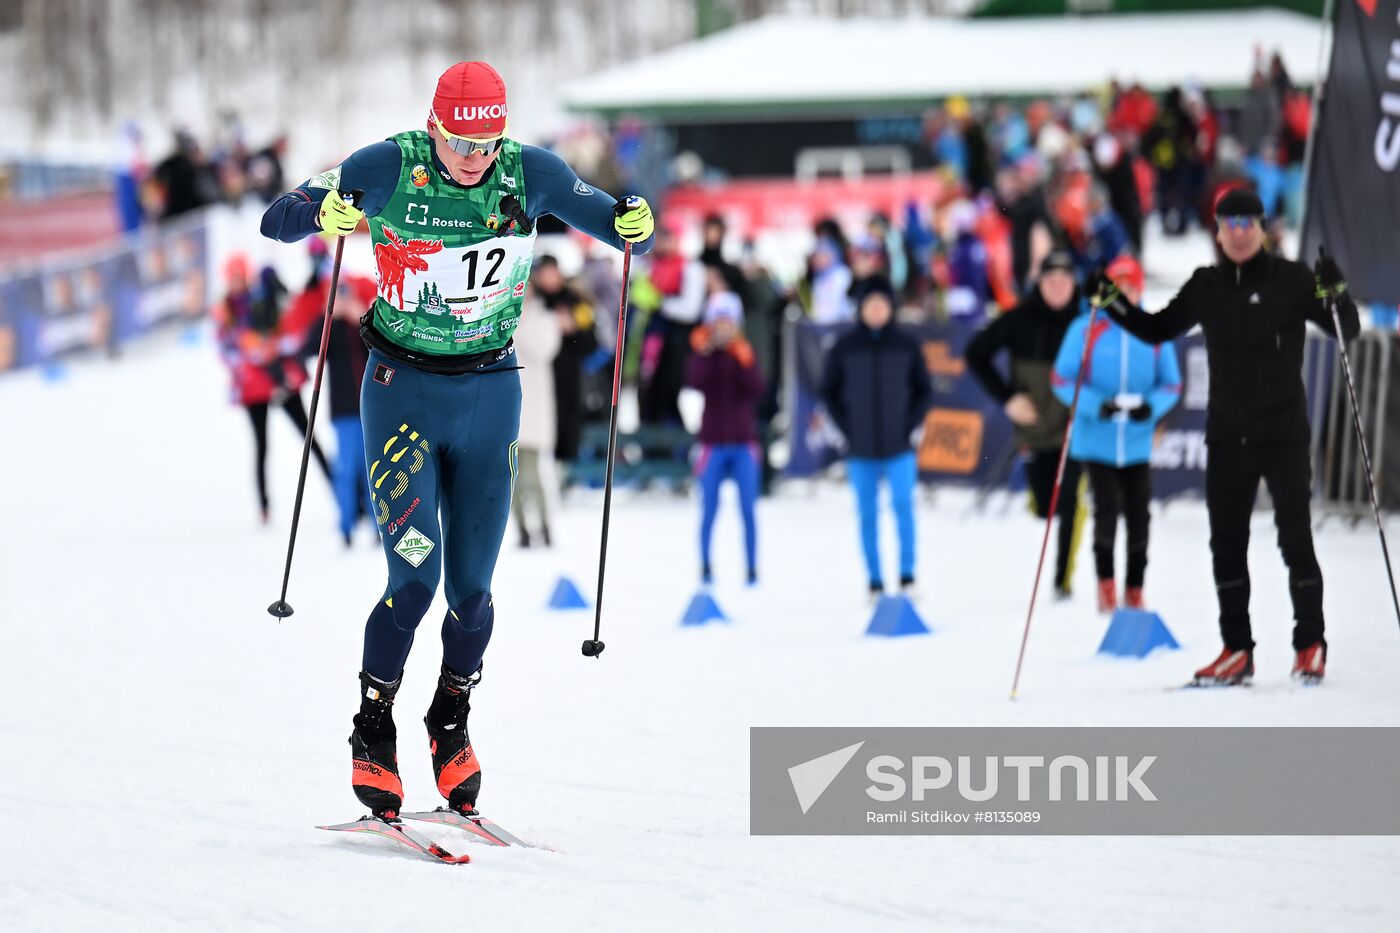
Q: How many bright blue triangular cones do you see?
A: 4